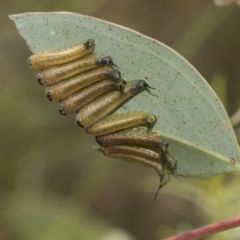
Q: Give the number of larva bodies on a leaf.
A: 9